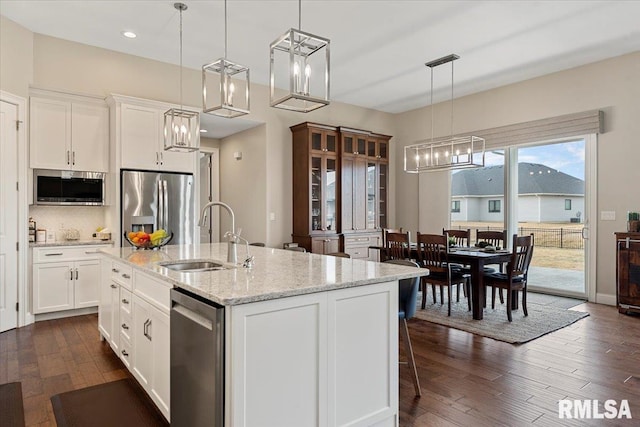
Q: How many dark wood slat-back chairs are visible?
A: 6